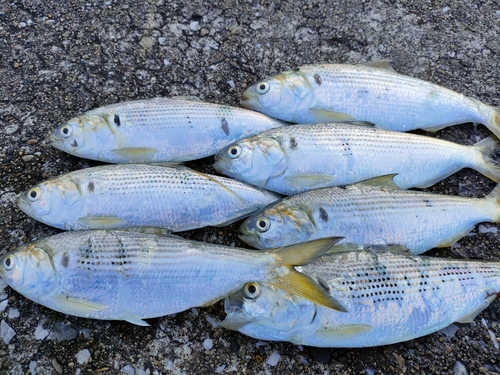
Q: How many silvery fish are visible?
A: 7